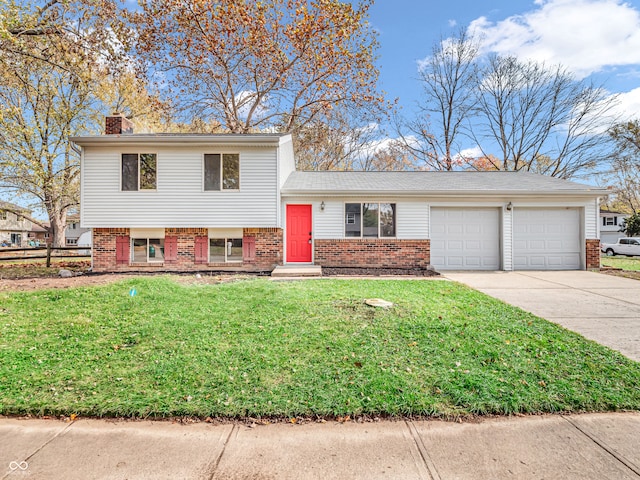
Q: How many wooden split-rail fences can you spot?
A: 1